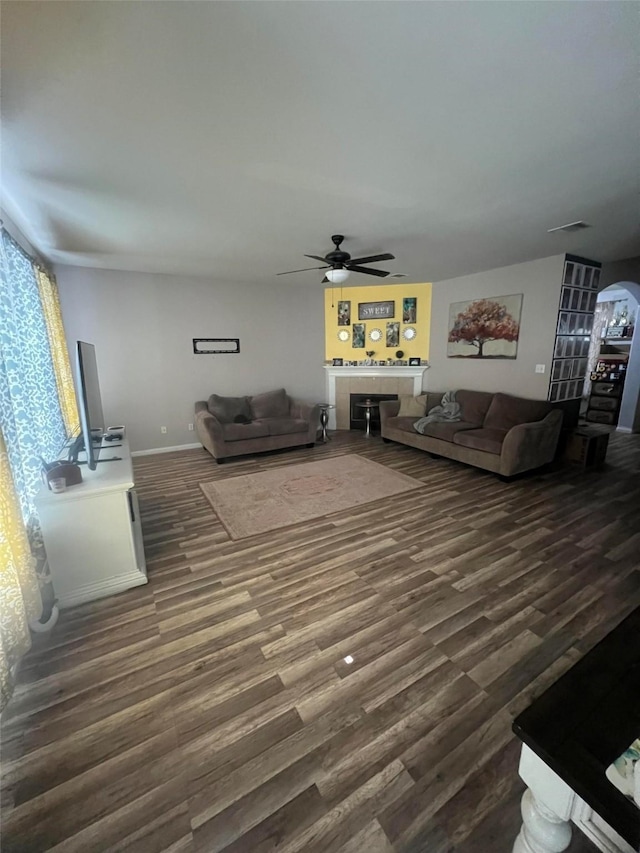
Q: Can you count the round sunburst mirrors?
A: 3